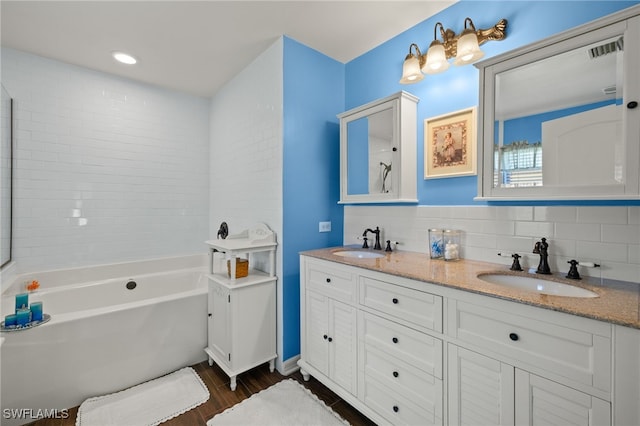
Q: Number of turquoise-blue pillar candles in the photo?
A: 4